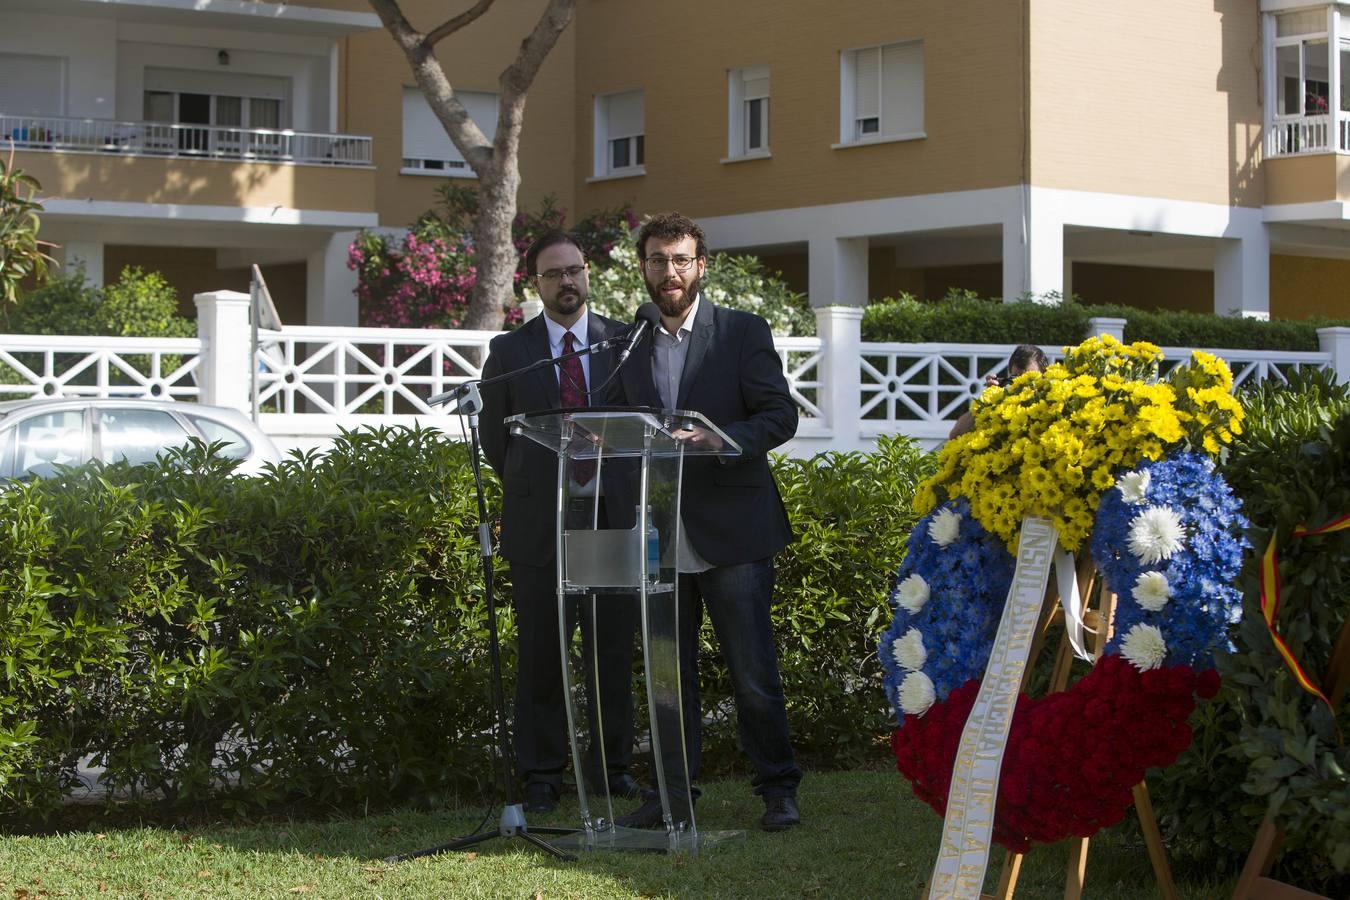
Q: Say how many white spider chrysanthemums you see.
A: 8